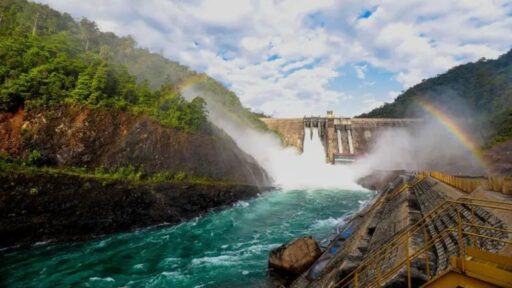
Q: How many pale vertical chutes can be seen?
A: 2